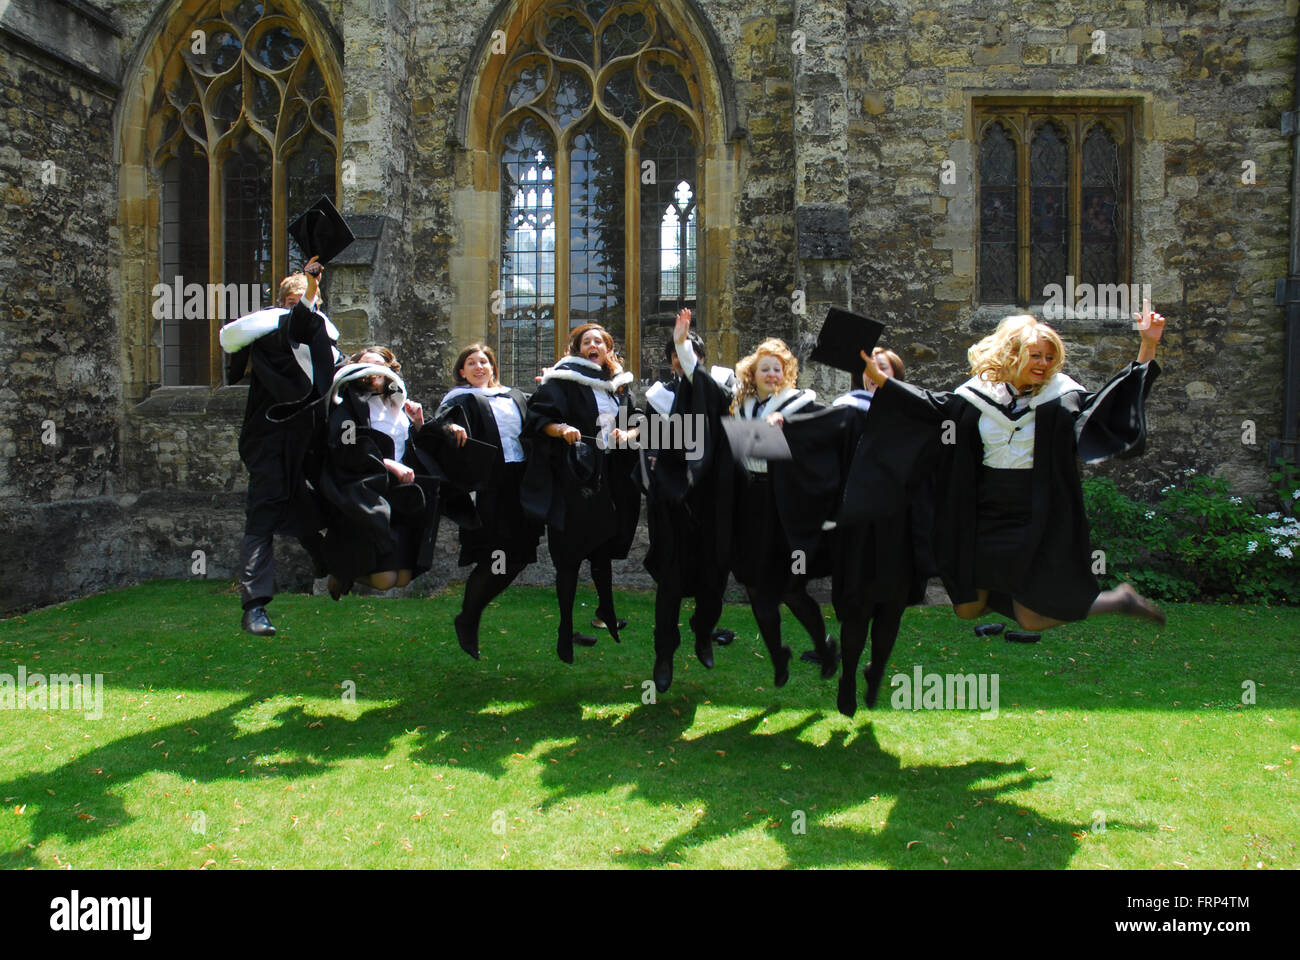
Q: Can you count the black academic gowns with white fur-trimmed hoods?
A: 8